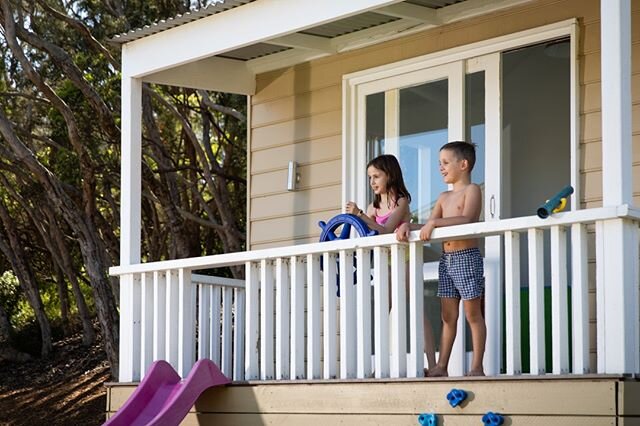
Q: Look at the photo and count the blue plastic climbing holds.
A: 3